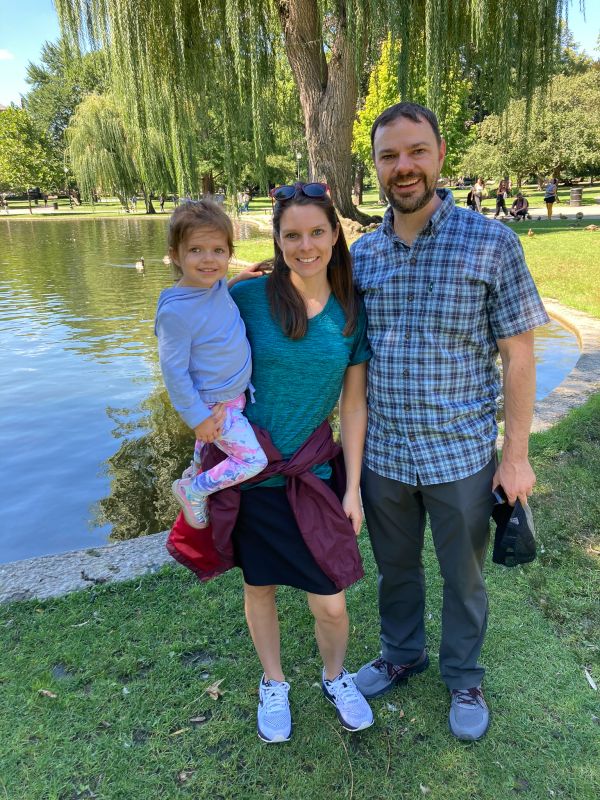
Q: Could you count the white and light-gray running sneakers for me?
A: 2